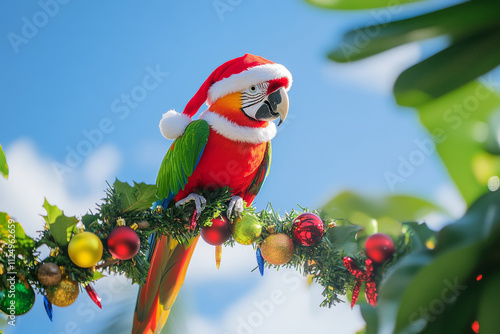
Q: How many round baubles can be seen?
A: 10